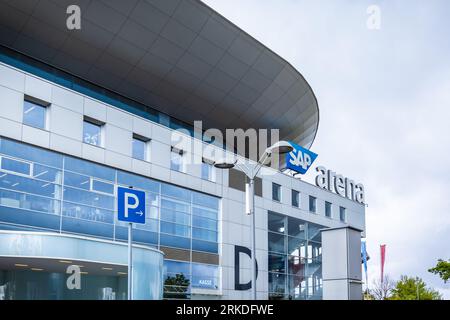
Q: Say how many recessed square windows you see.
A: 10